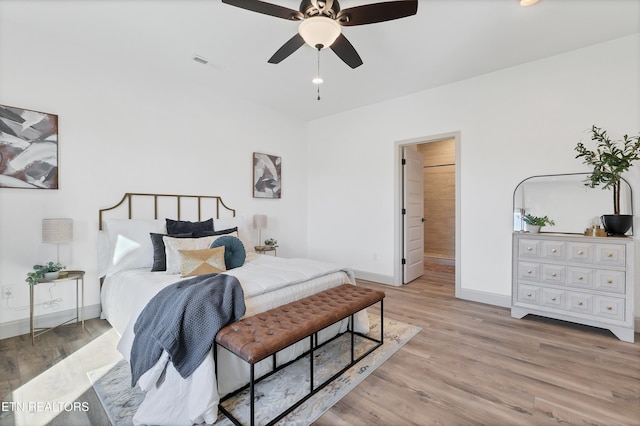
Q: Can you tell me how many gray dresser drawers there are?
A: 12